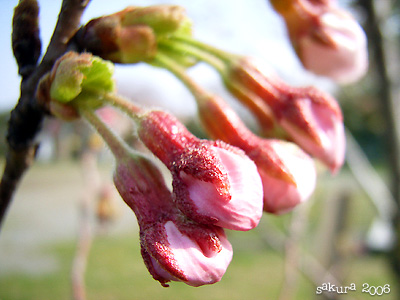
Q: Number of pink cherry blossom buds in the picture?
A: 5